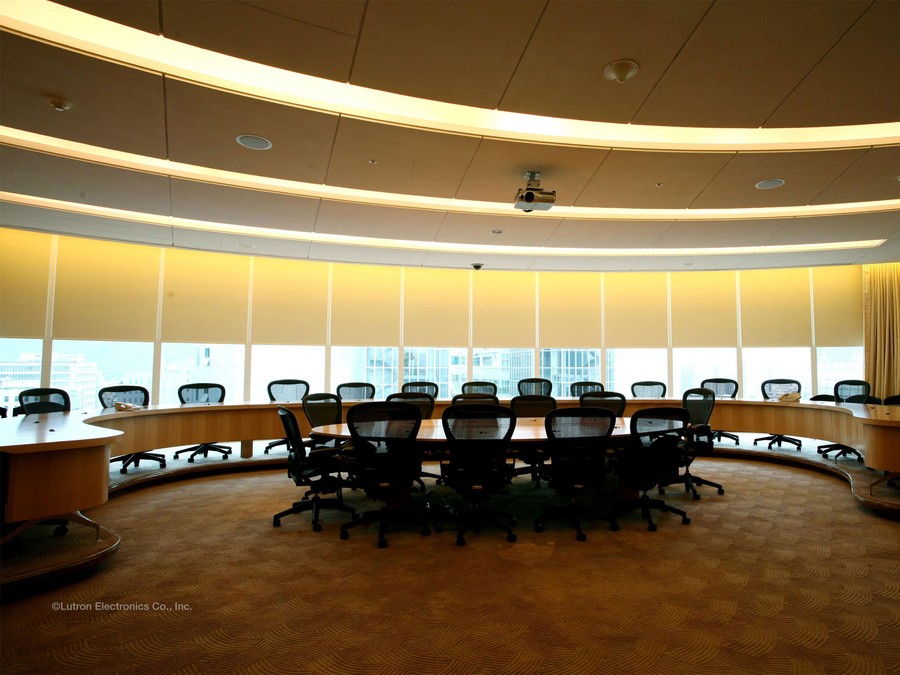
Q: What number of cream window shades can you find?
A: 12